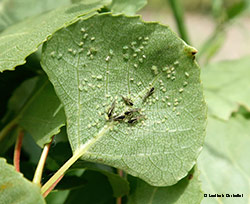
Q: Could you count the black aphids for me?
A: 6